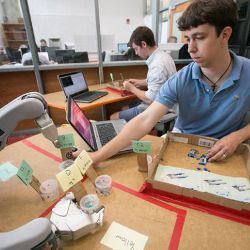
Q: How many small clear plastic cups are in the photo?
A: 4